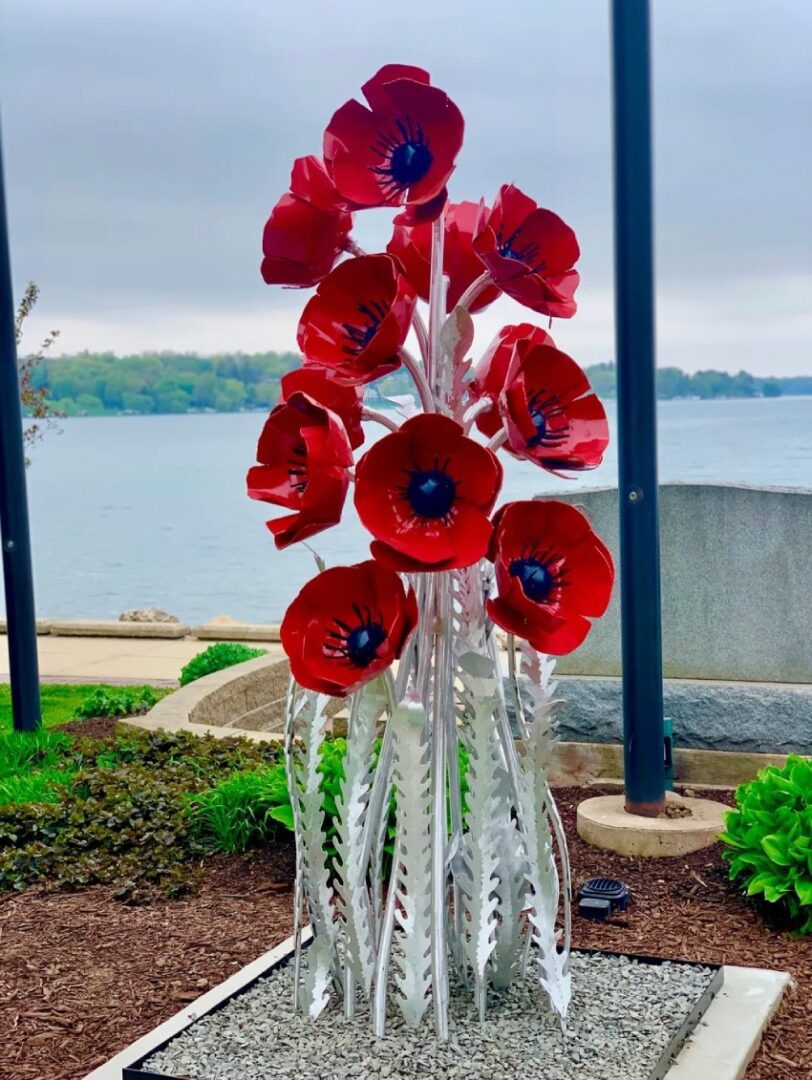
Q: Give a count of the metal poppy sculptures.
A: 12